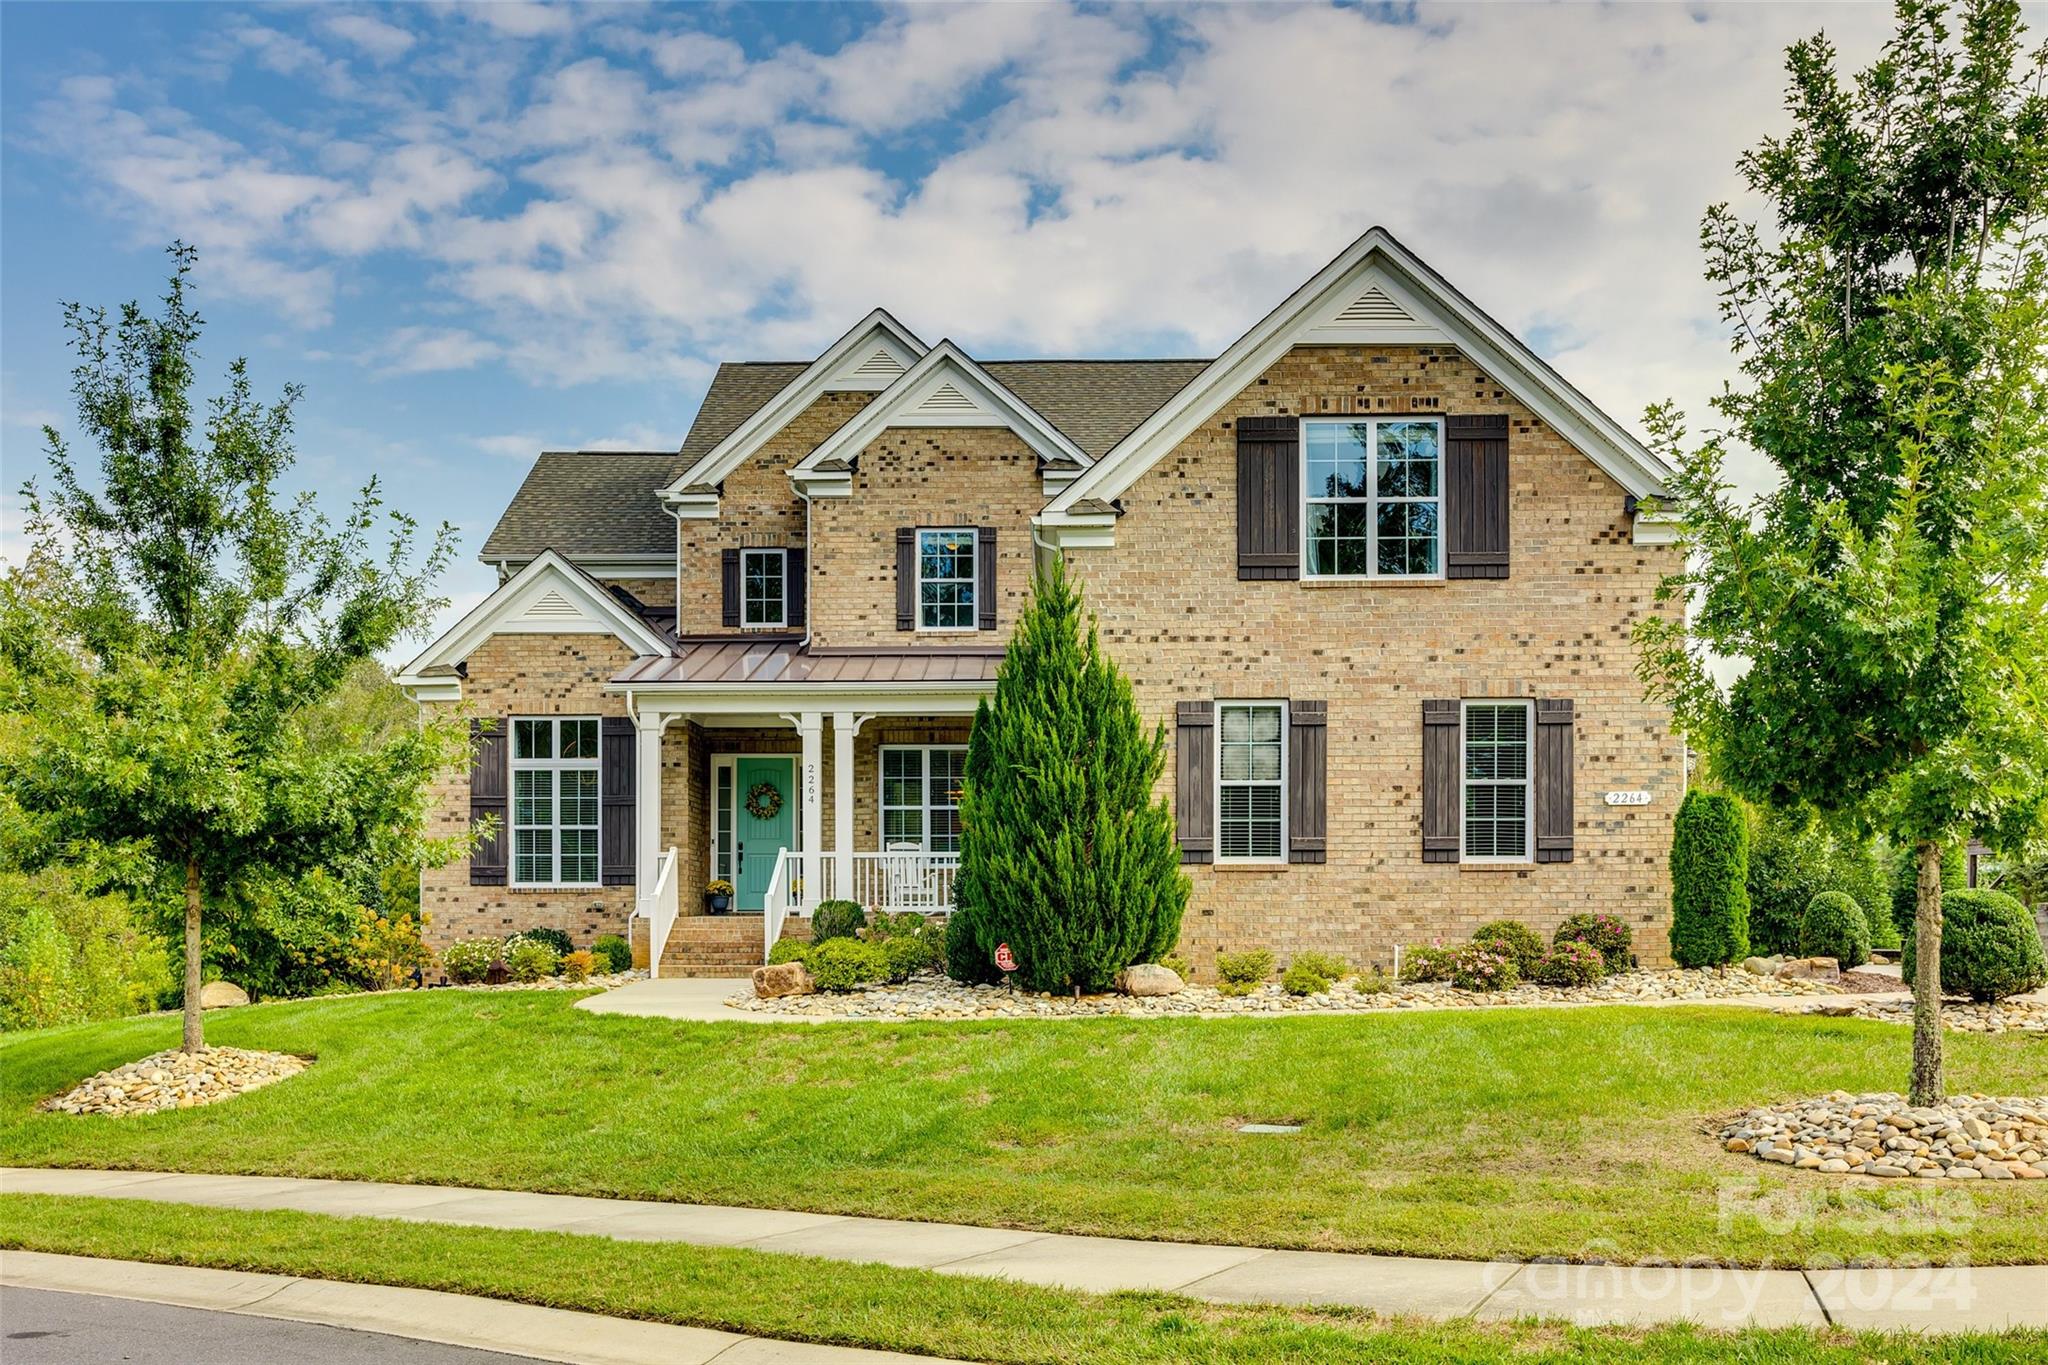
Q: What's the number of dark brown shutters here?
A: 12